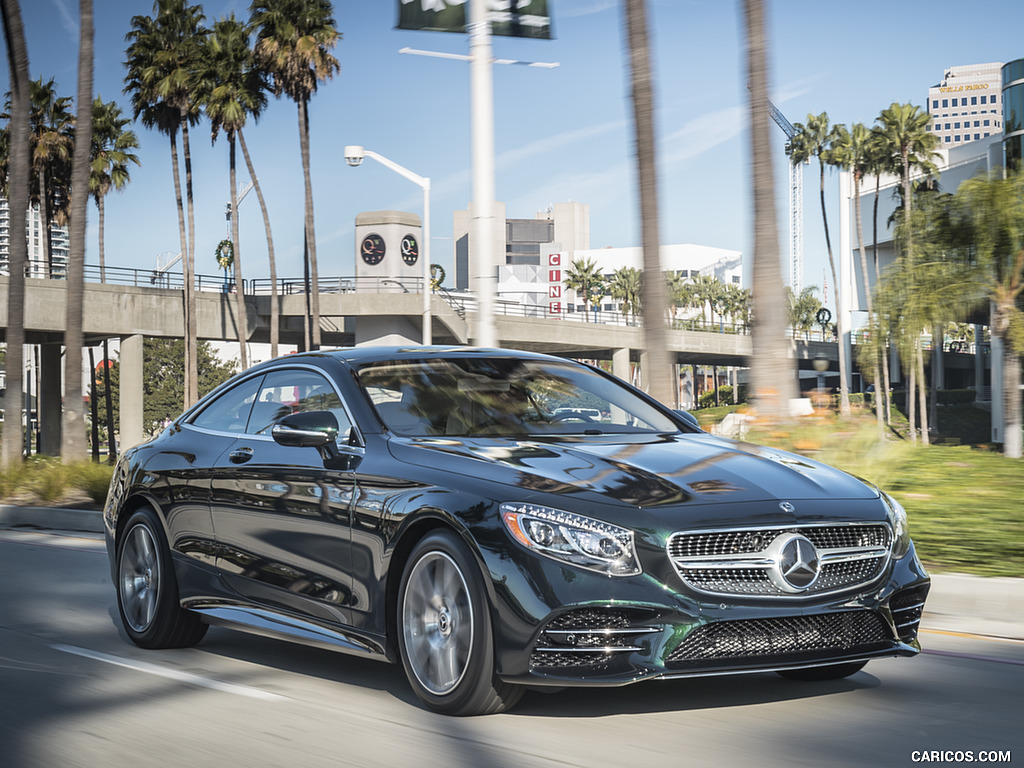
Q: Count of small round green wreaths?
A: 3